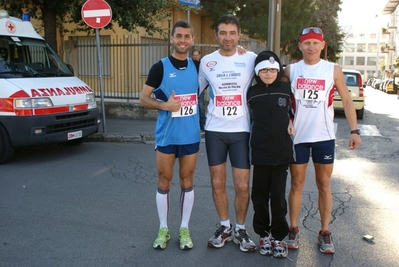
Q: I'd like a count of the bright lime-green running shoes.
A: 2